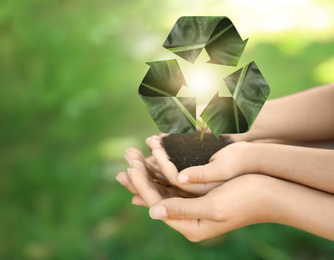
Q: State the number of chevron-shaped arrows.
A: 3